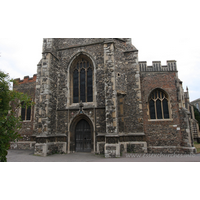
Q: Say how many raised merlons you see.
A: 6